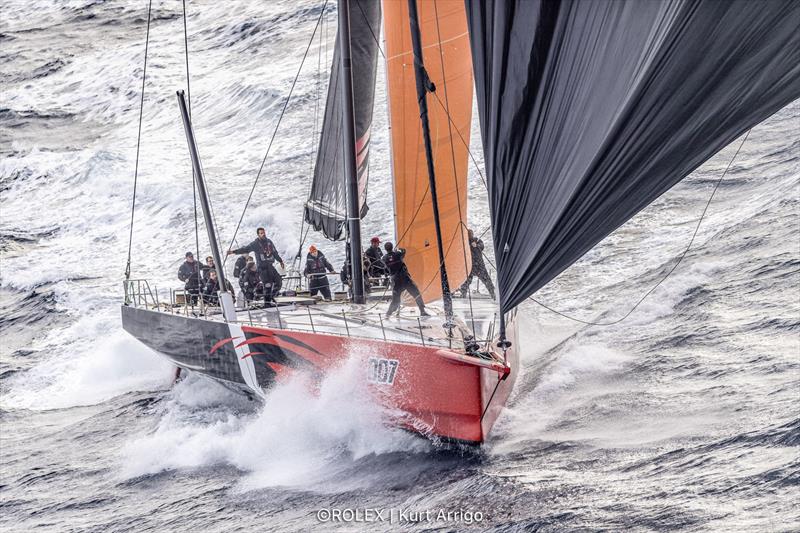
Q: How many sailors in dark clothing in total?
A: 11